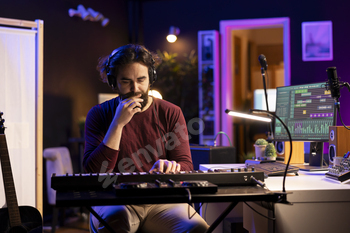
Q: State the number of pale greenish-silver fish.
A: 0